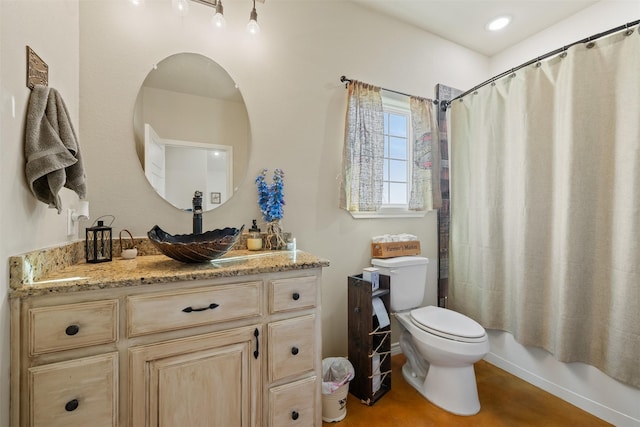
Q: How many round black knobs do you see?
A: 5